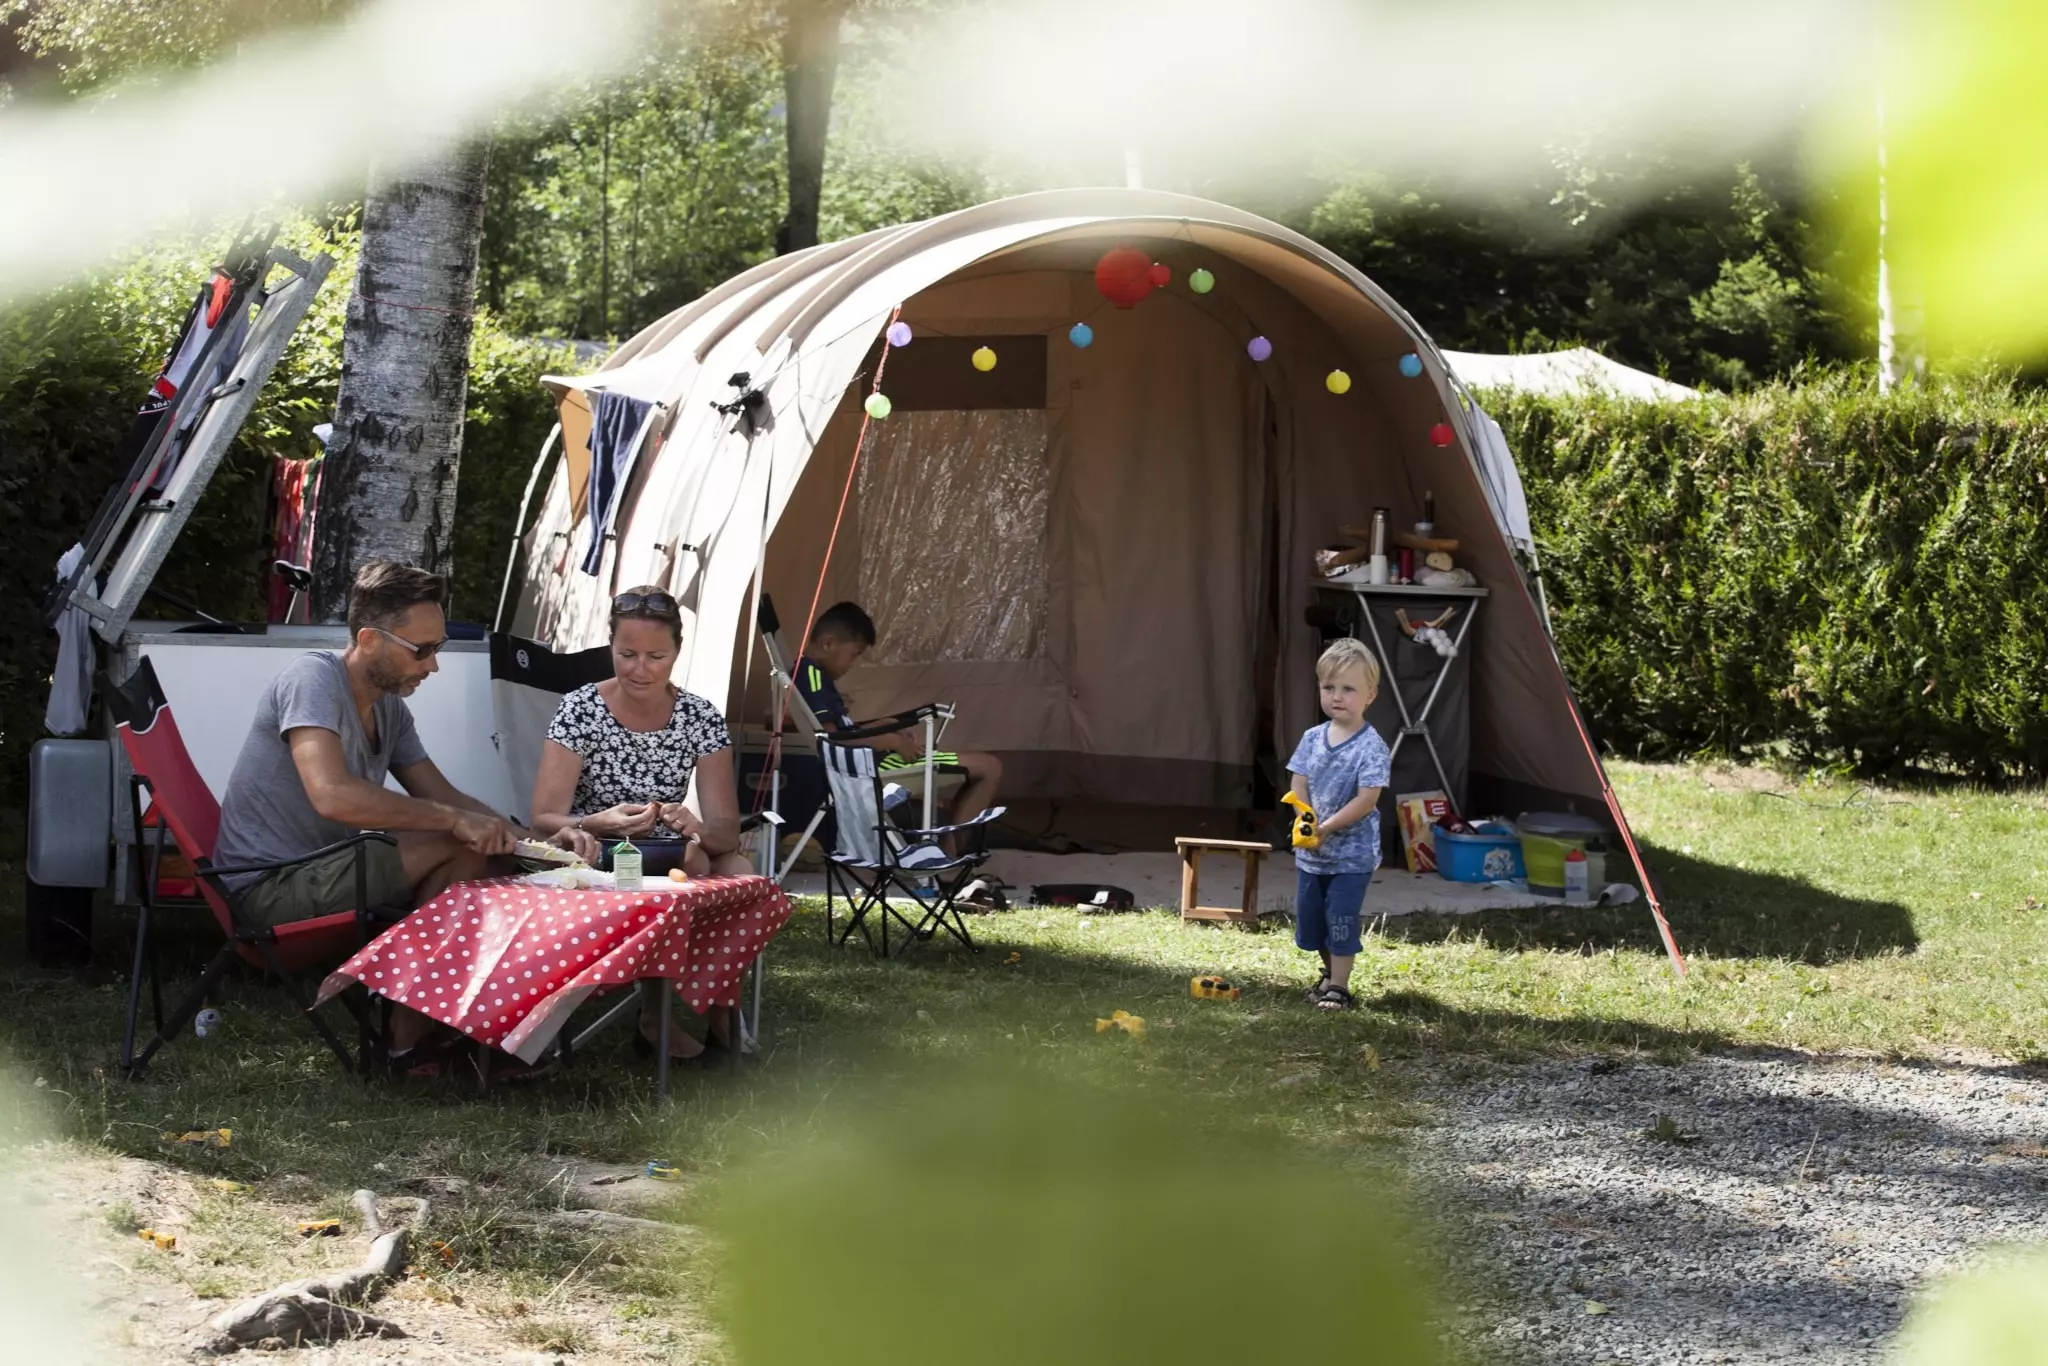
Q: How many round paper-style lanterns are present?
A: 11